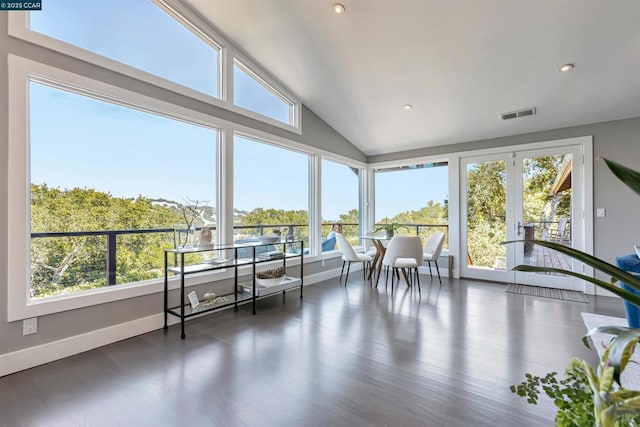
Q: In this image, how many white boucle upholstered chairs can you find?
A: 4